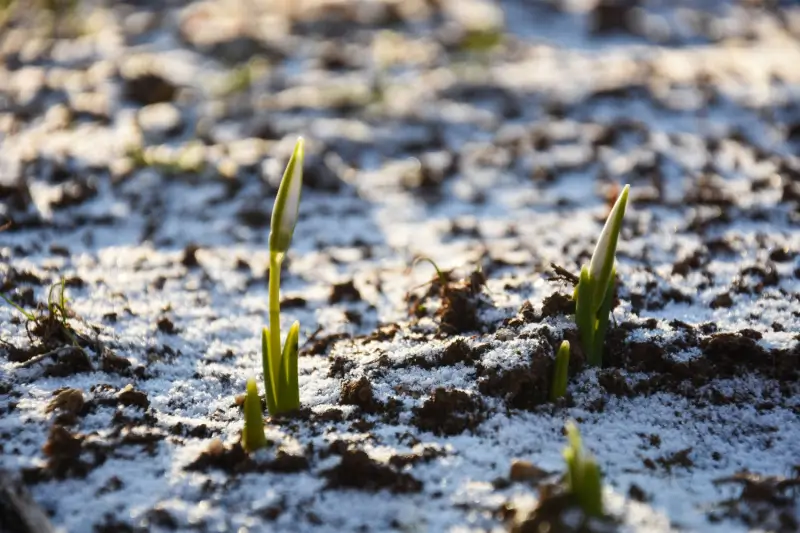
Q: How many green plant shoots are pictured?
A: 5